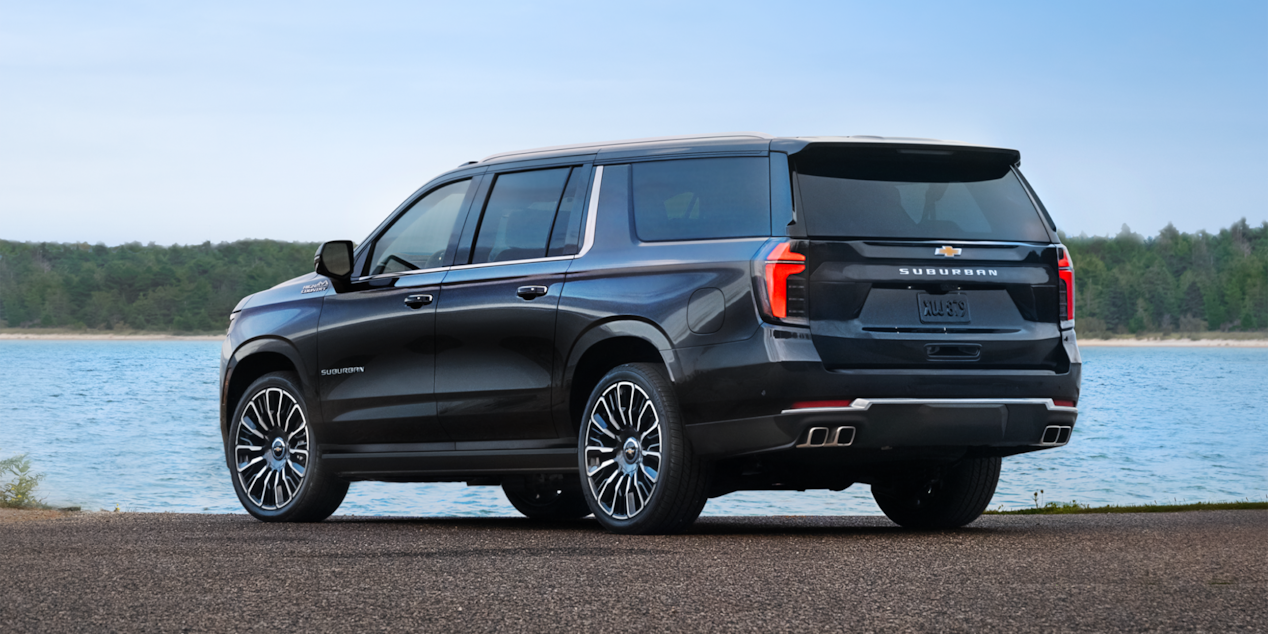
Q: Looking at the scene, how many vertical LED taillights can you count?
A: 2